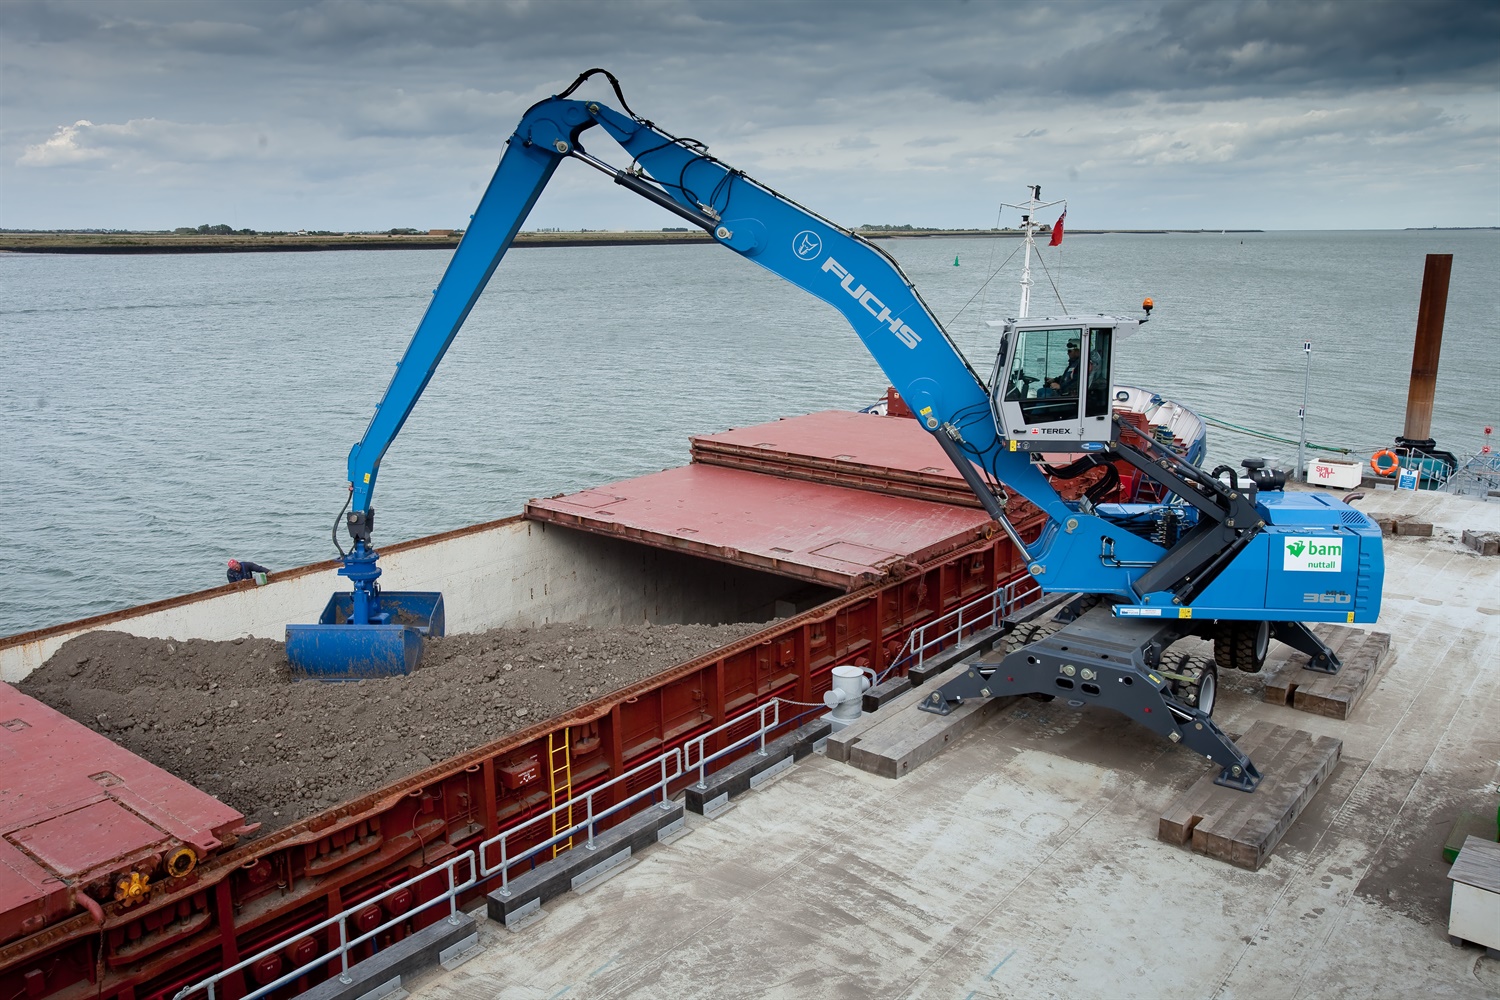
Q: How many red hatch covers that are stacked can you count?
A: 3